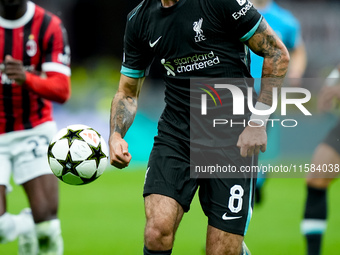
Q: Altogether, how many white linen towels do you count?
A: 0